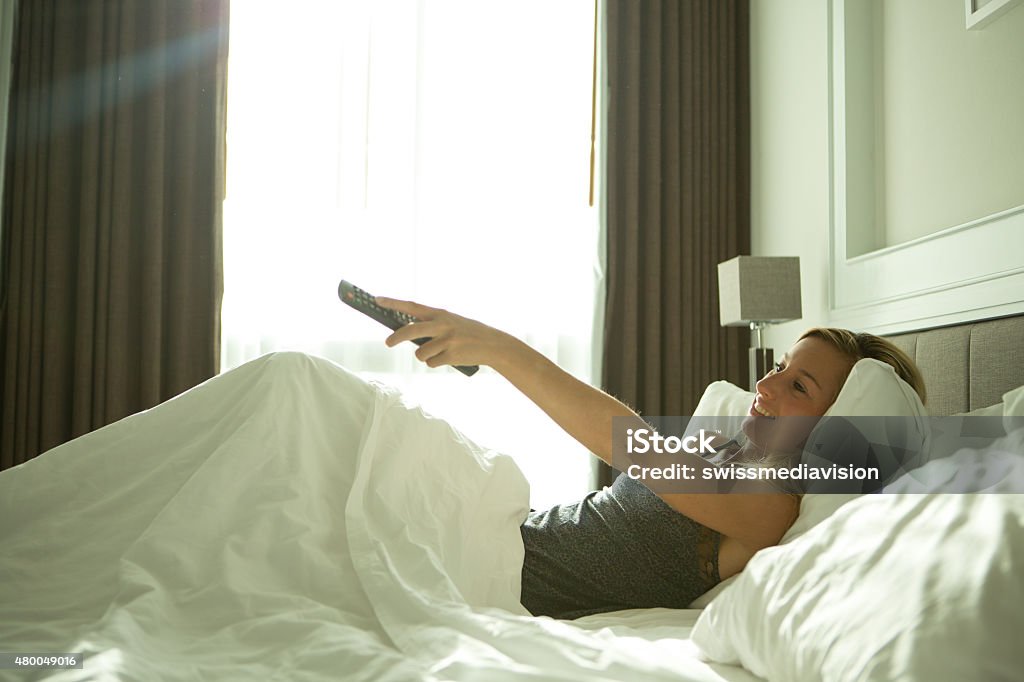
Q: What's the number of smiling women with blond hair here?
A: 1